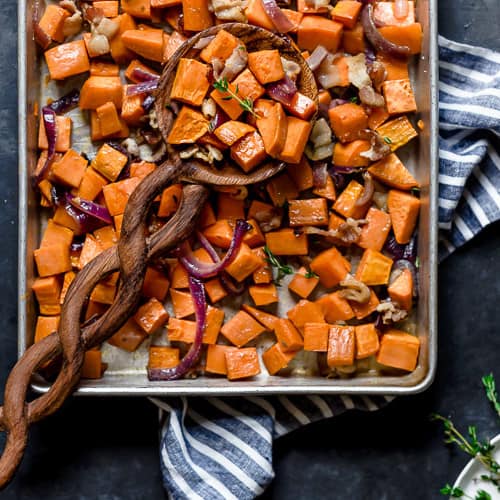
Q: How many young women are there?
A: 0